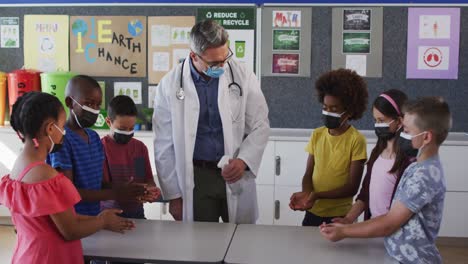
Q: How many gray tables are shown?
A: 2